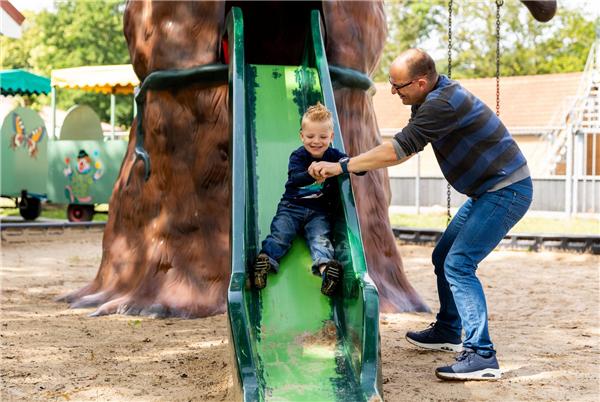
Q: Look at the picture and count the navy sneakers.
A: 2